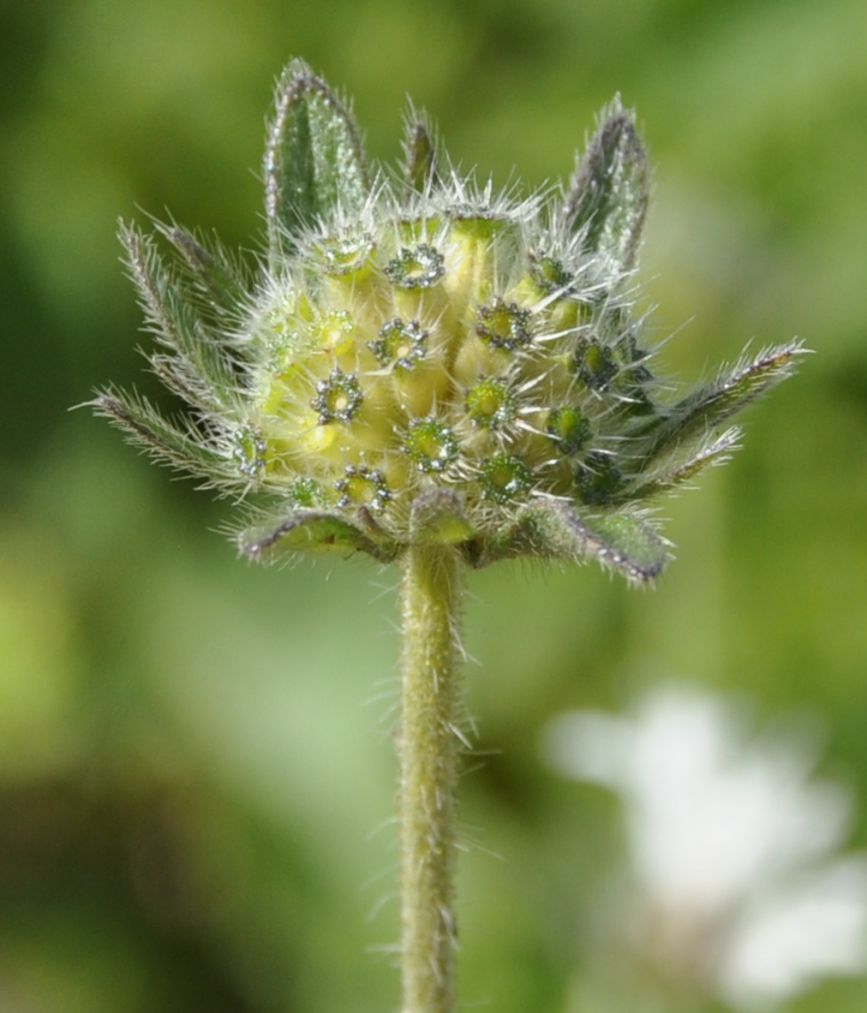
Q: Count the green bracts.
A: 12